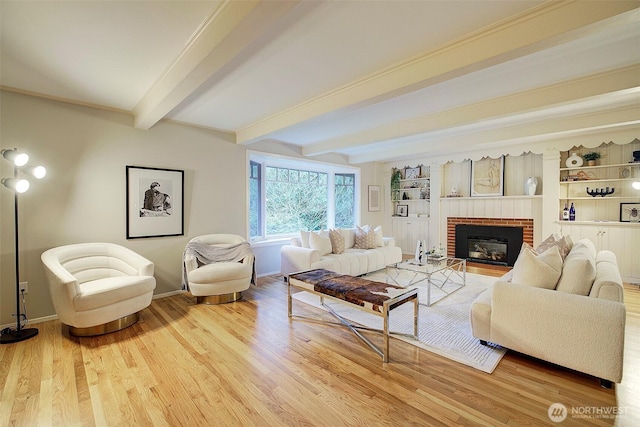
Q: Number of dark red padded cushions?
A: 0